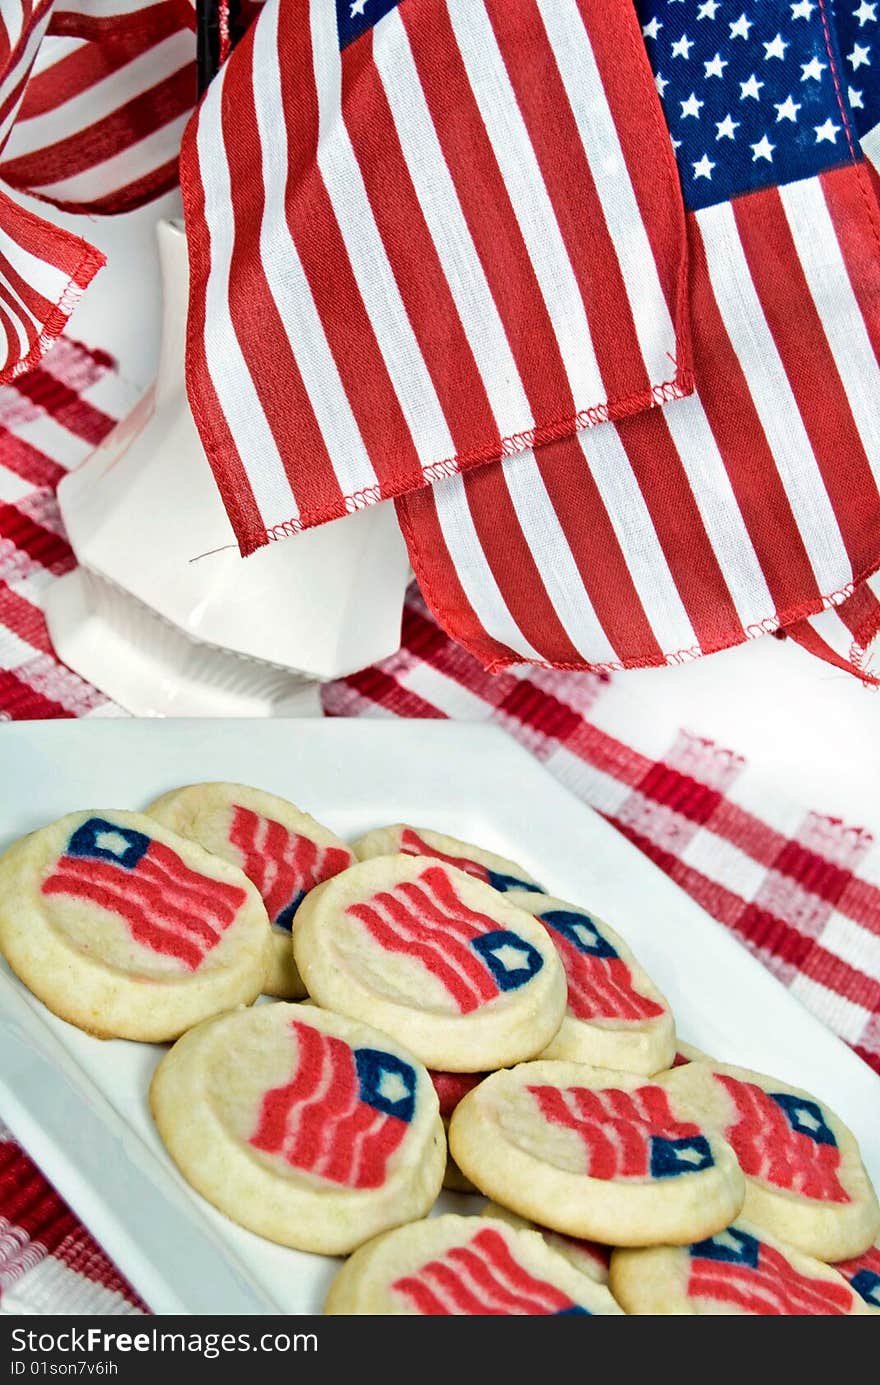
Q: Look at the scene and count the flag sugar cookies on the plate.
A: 14